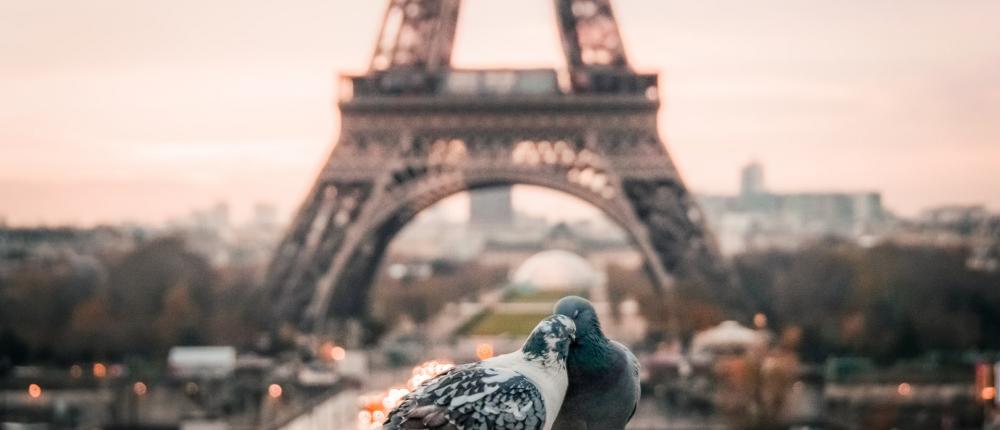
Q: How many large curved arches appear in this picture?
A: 1